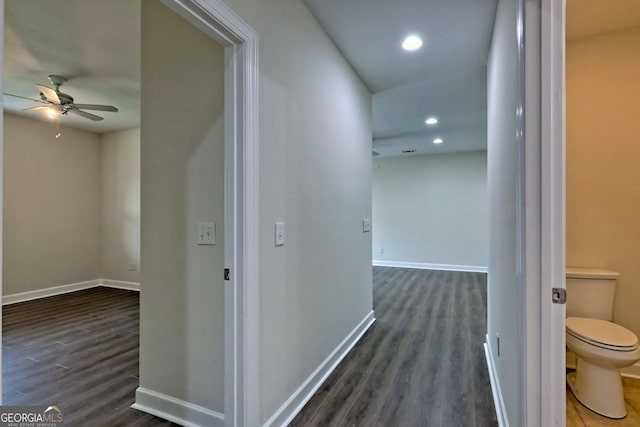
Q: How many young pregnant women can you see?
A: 0